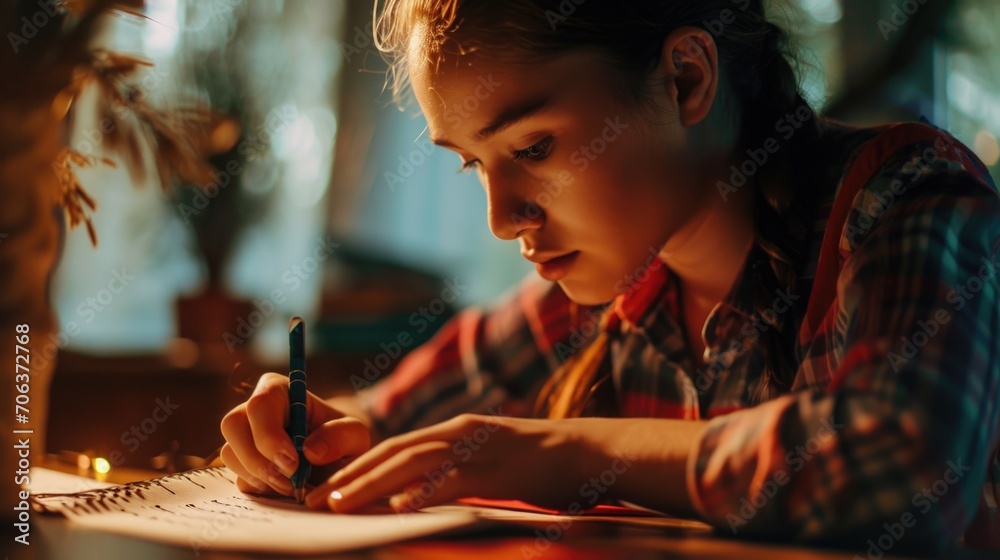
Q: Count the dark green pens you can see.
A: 1